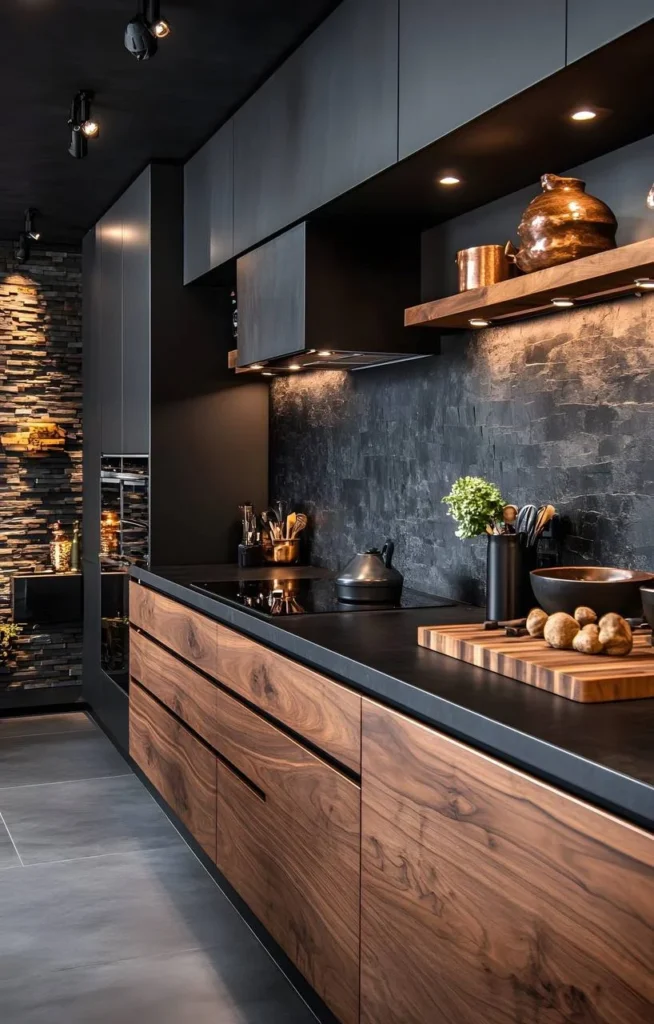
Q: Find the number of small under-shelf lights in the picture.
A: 3